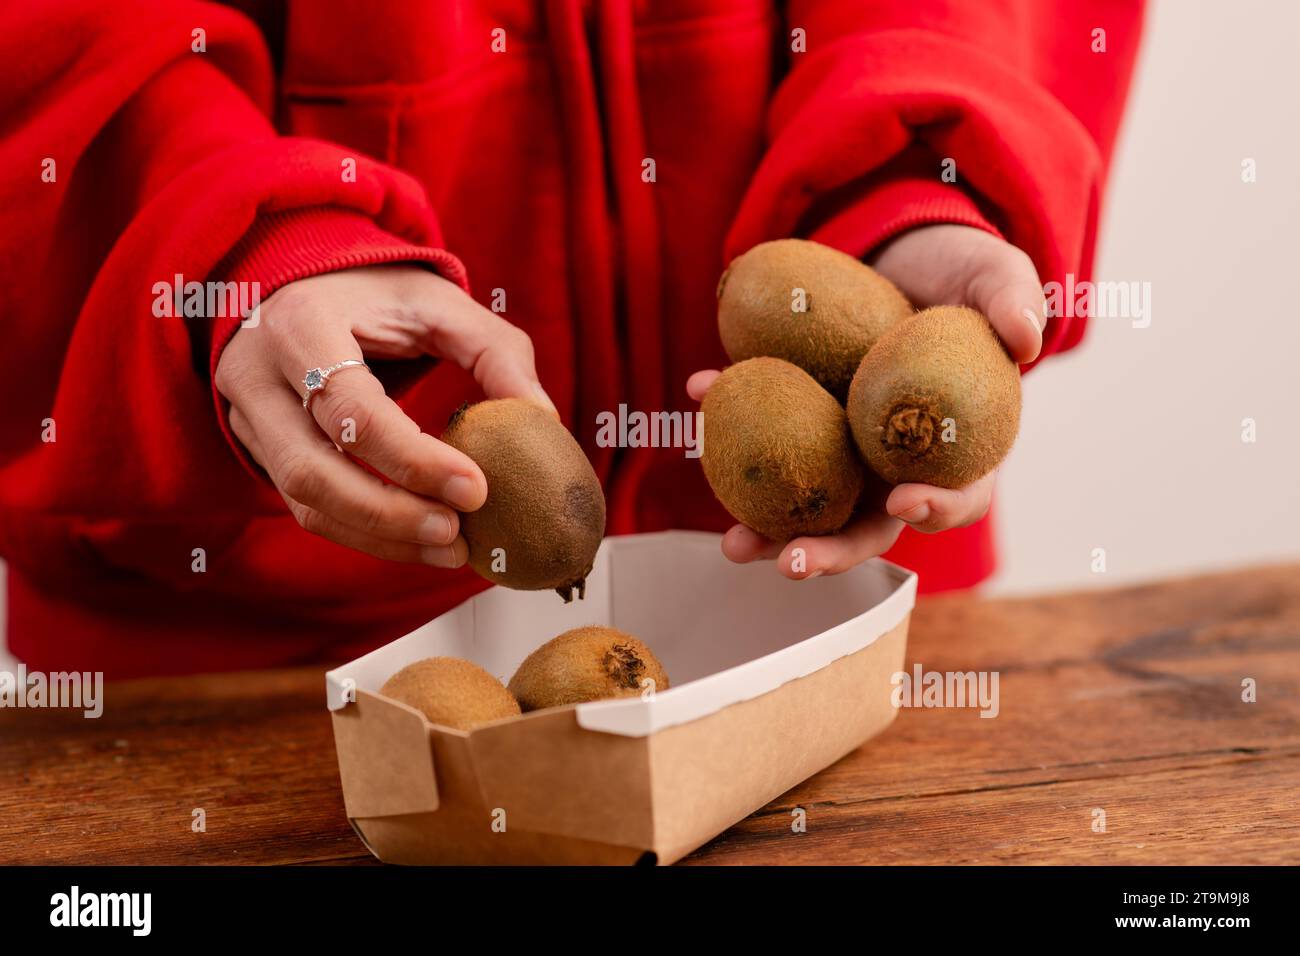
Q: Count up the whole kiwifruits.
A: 6